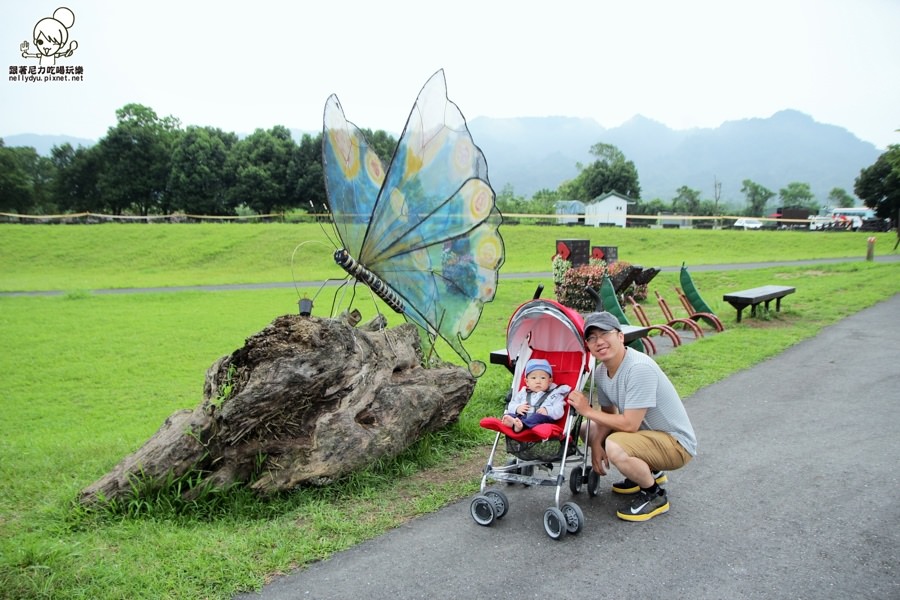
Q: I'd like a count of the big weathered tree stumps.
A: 1